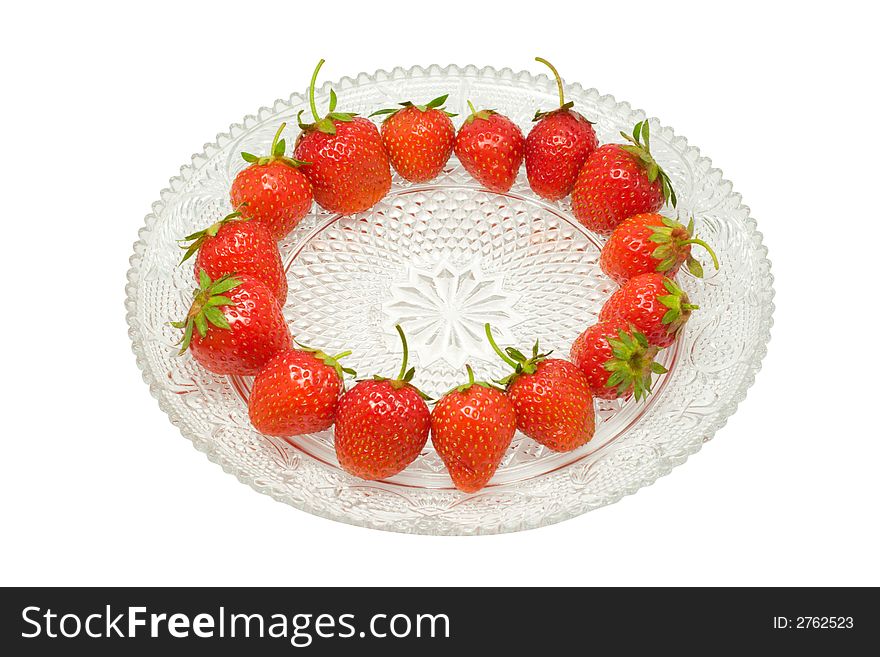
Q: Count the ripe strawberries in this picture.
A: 15